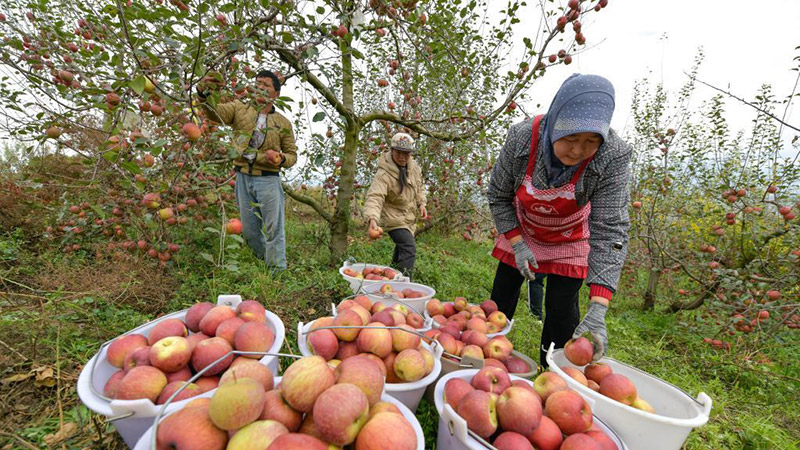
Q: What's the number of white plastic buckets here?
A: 9